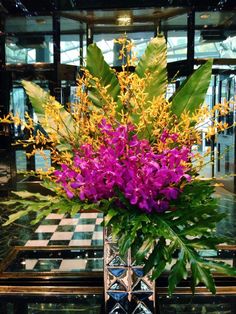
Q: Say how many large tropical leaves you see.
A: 4